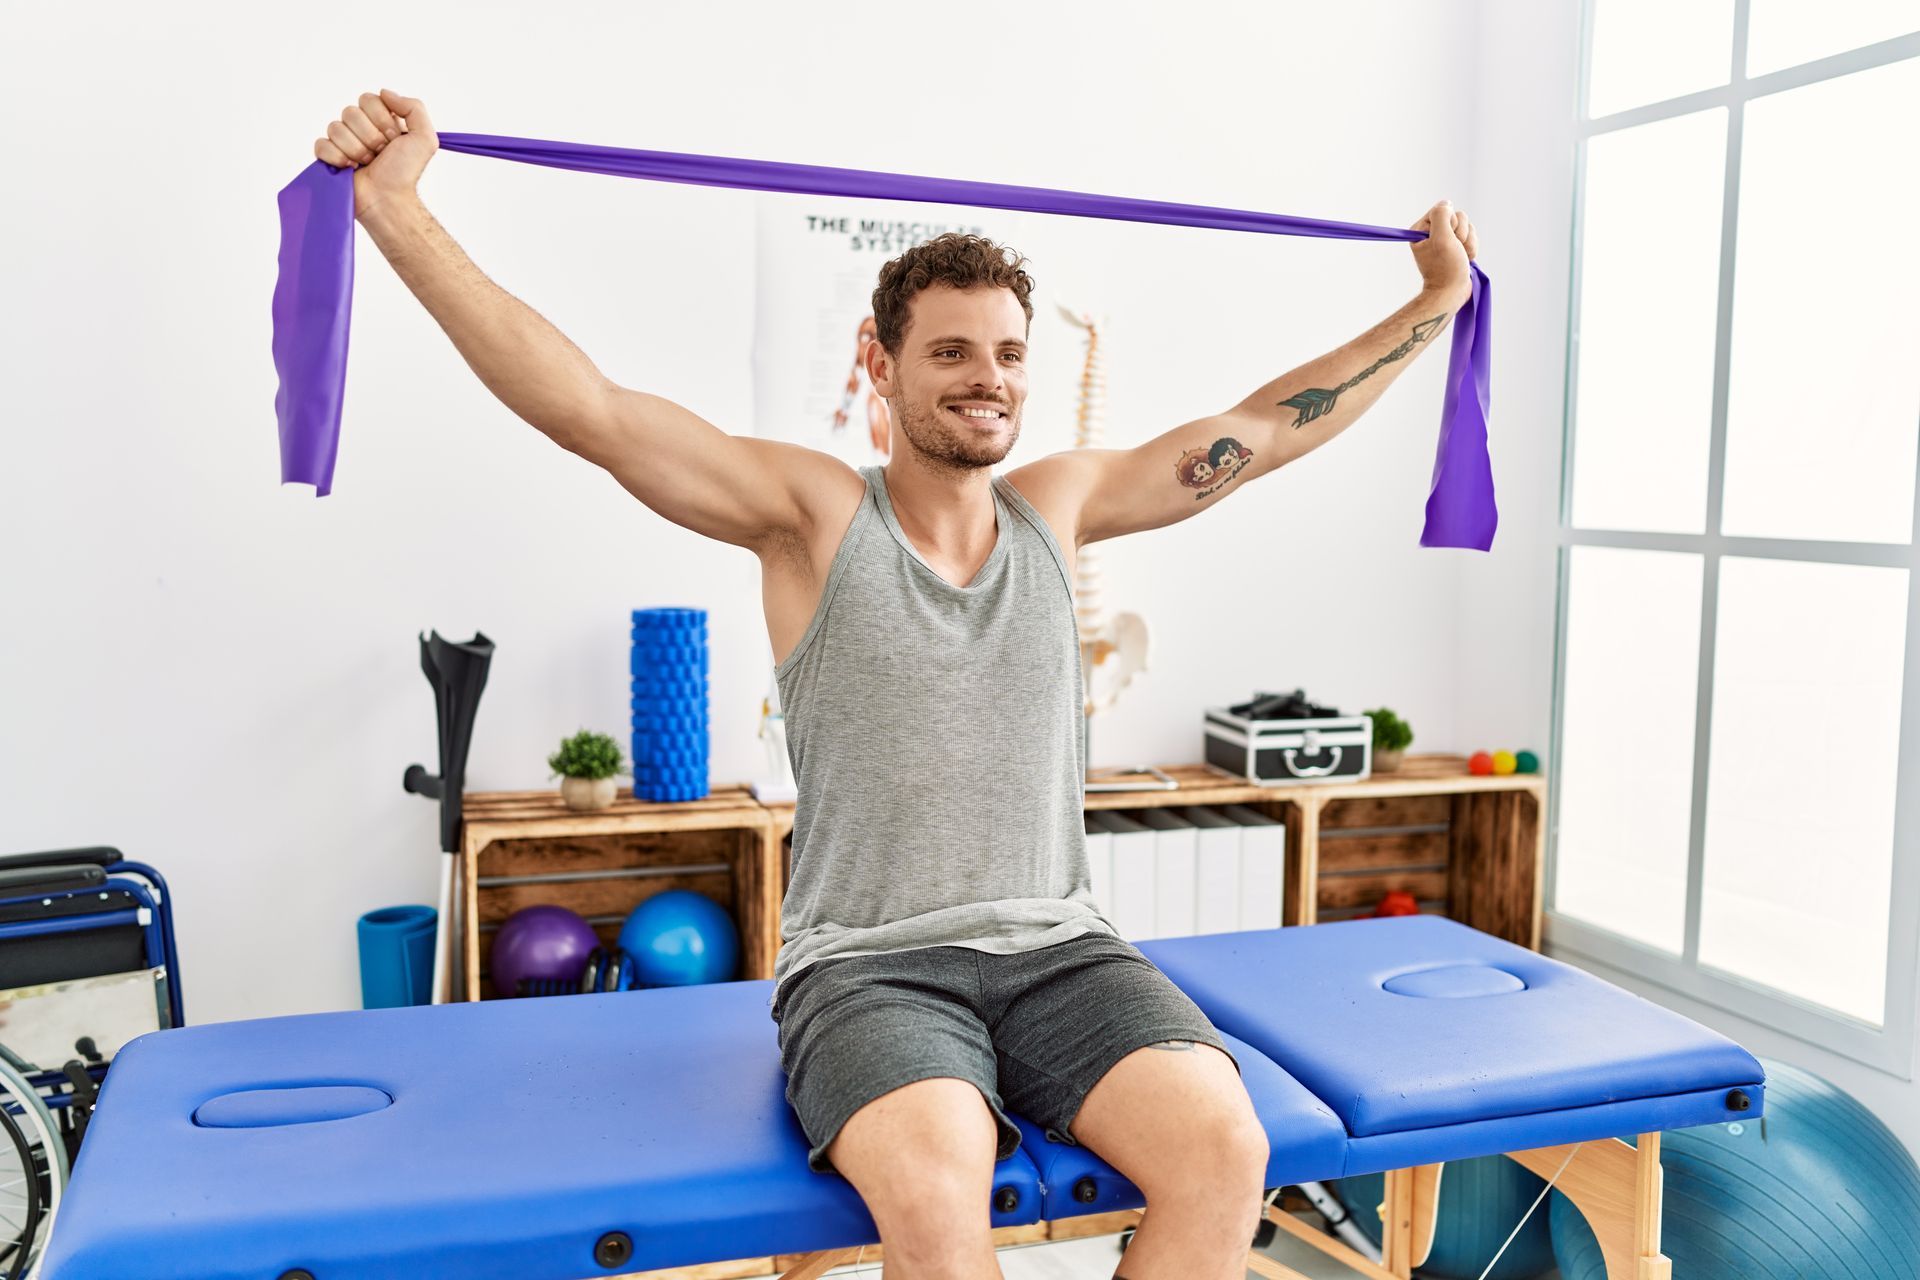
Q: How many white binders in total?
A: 5